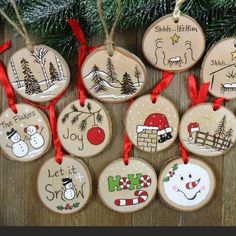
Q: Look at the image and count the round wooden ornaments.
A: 11